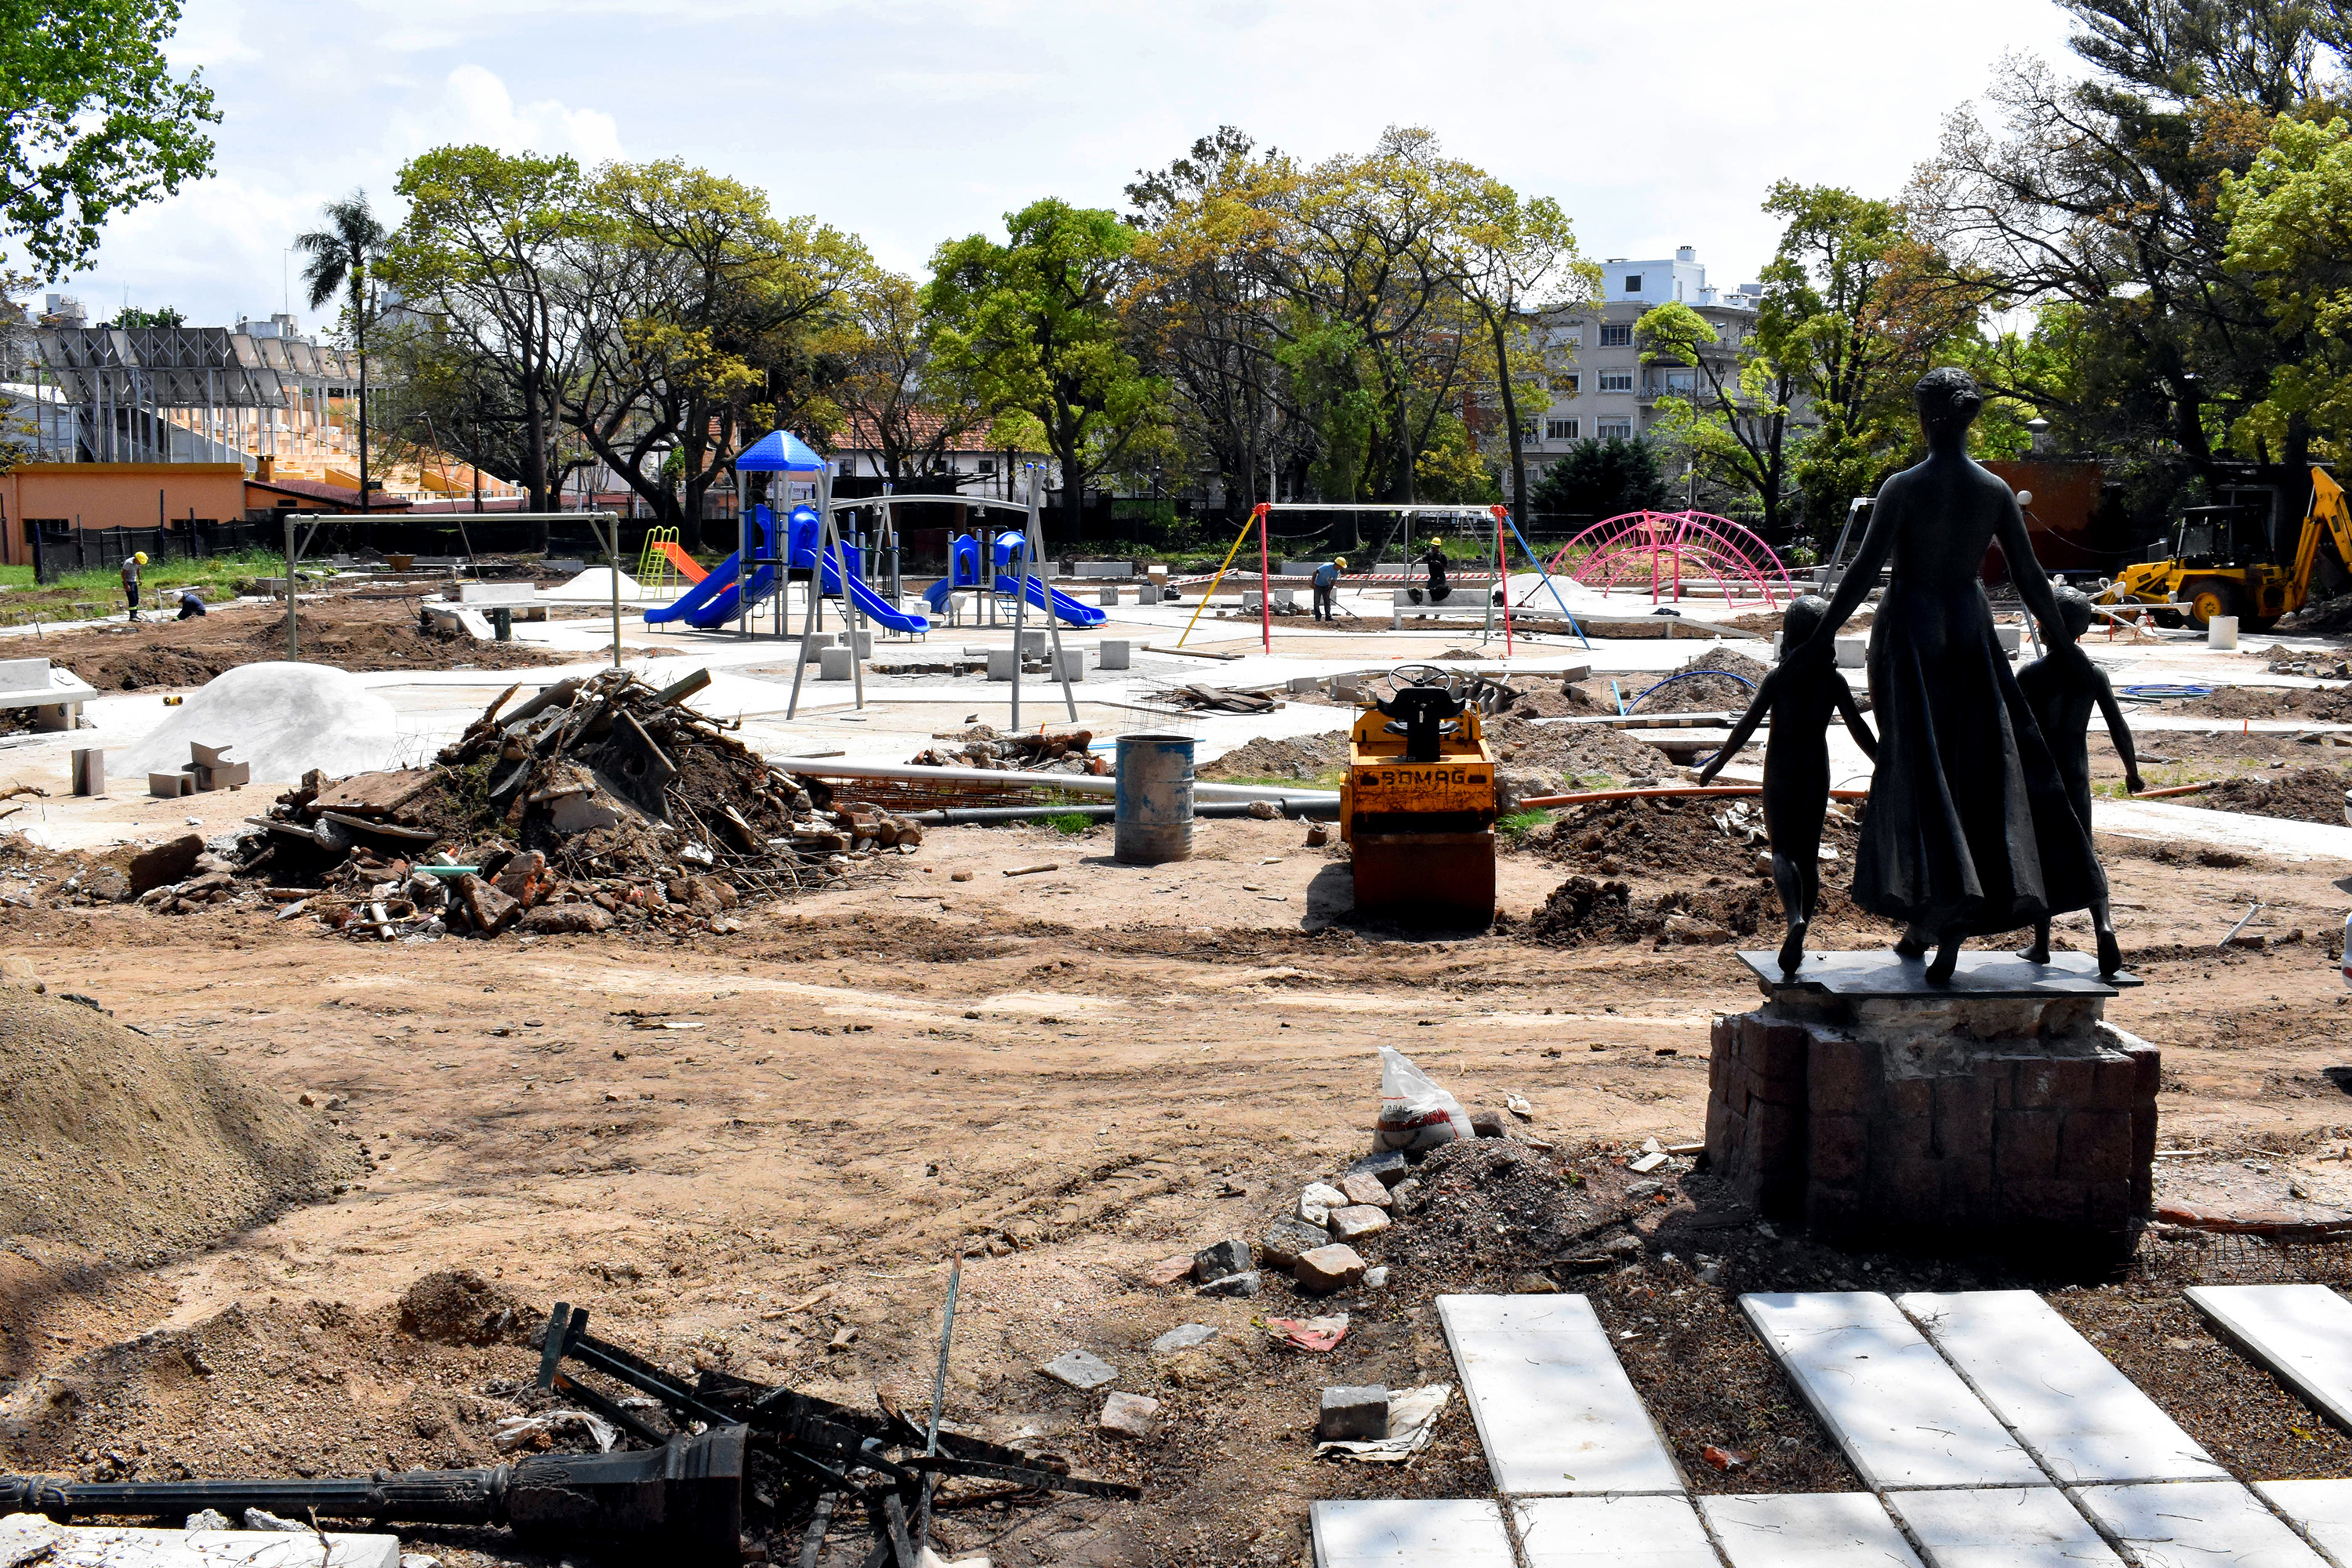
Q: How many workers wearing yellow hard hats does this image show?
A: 3